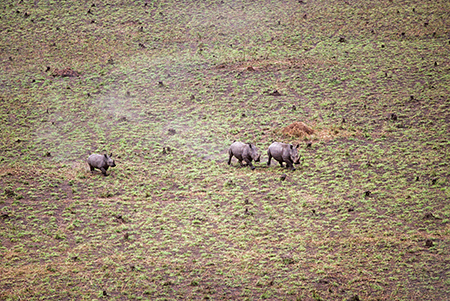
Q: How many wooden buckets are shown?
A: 0